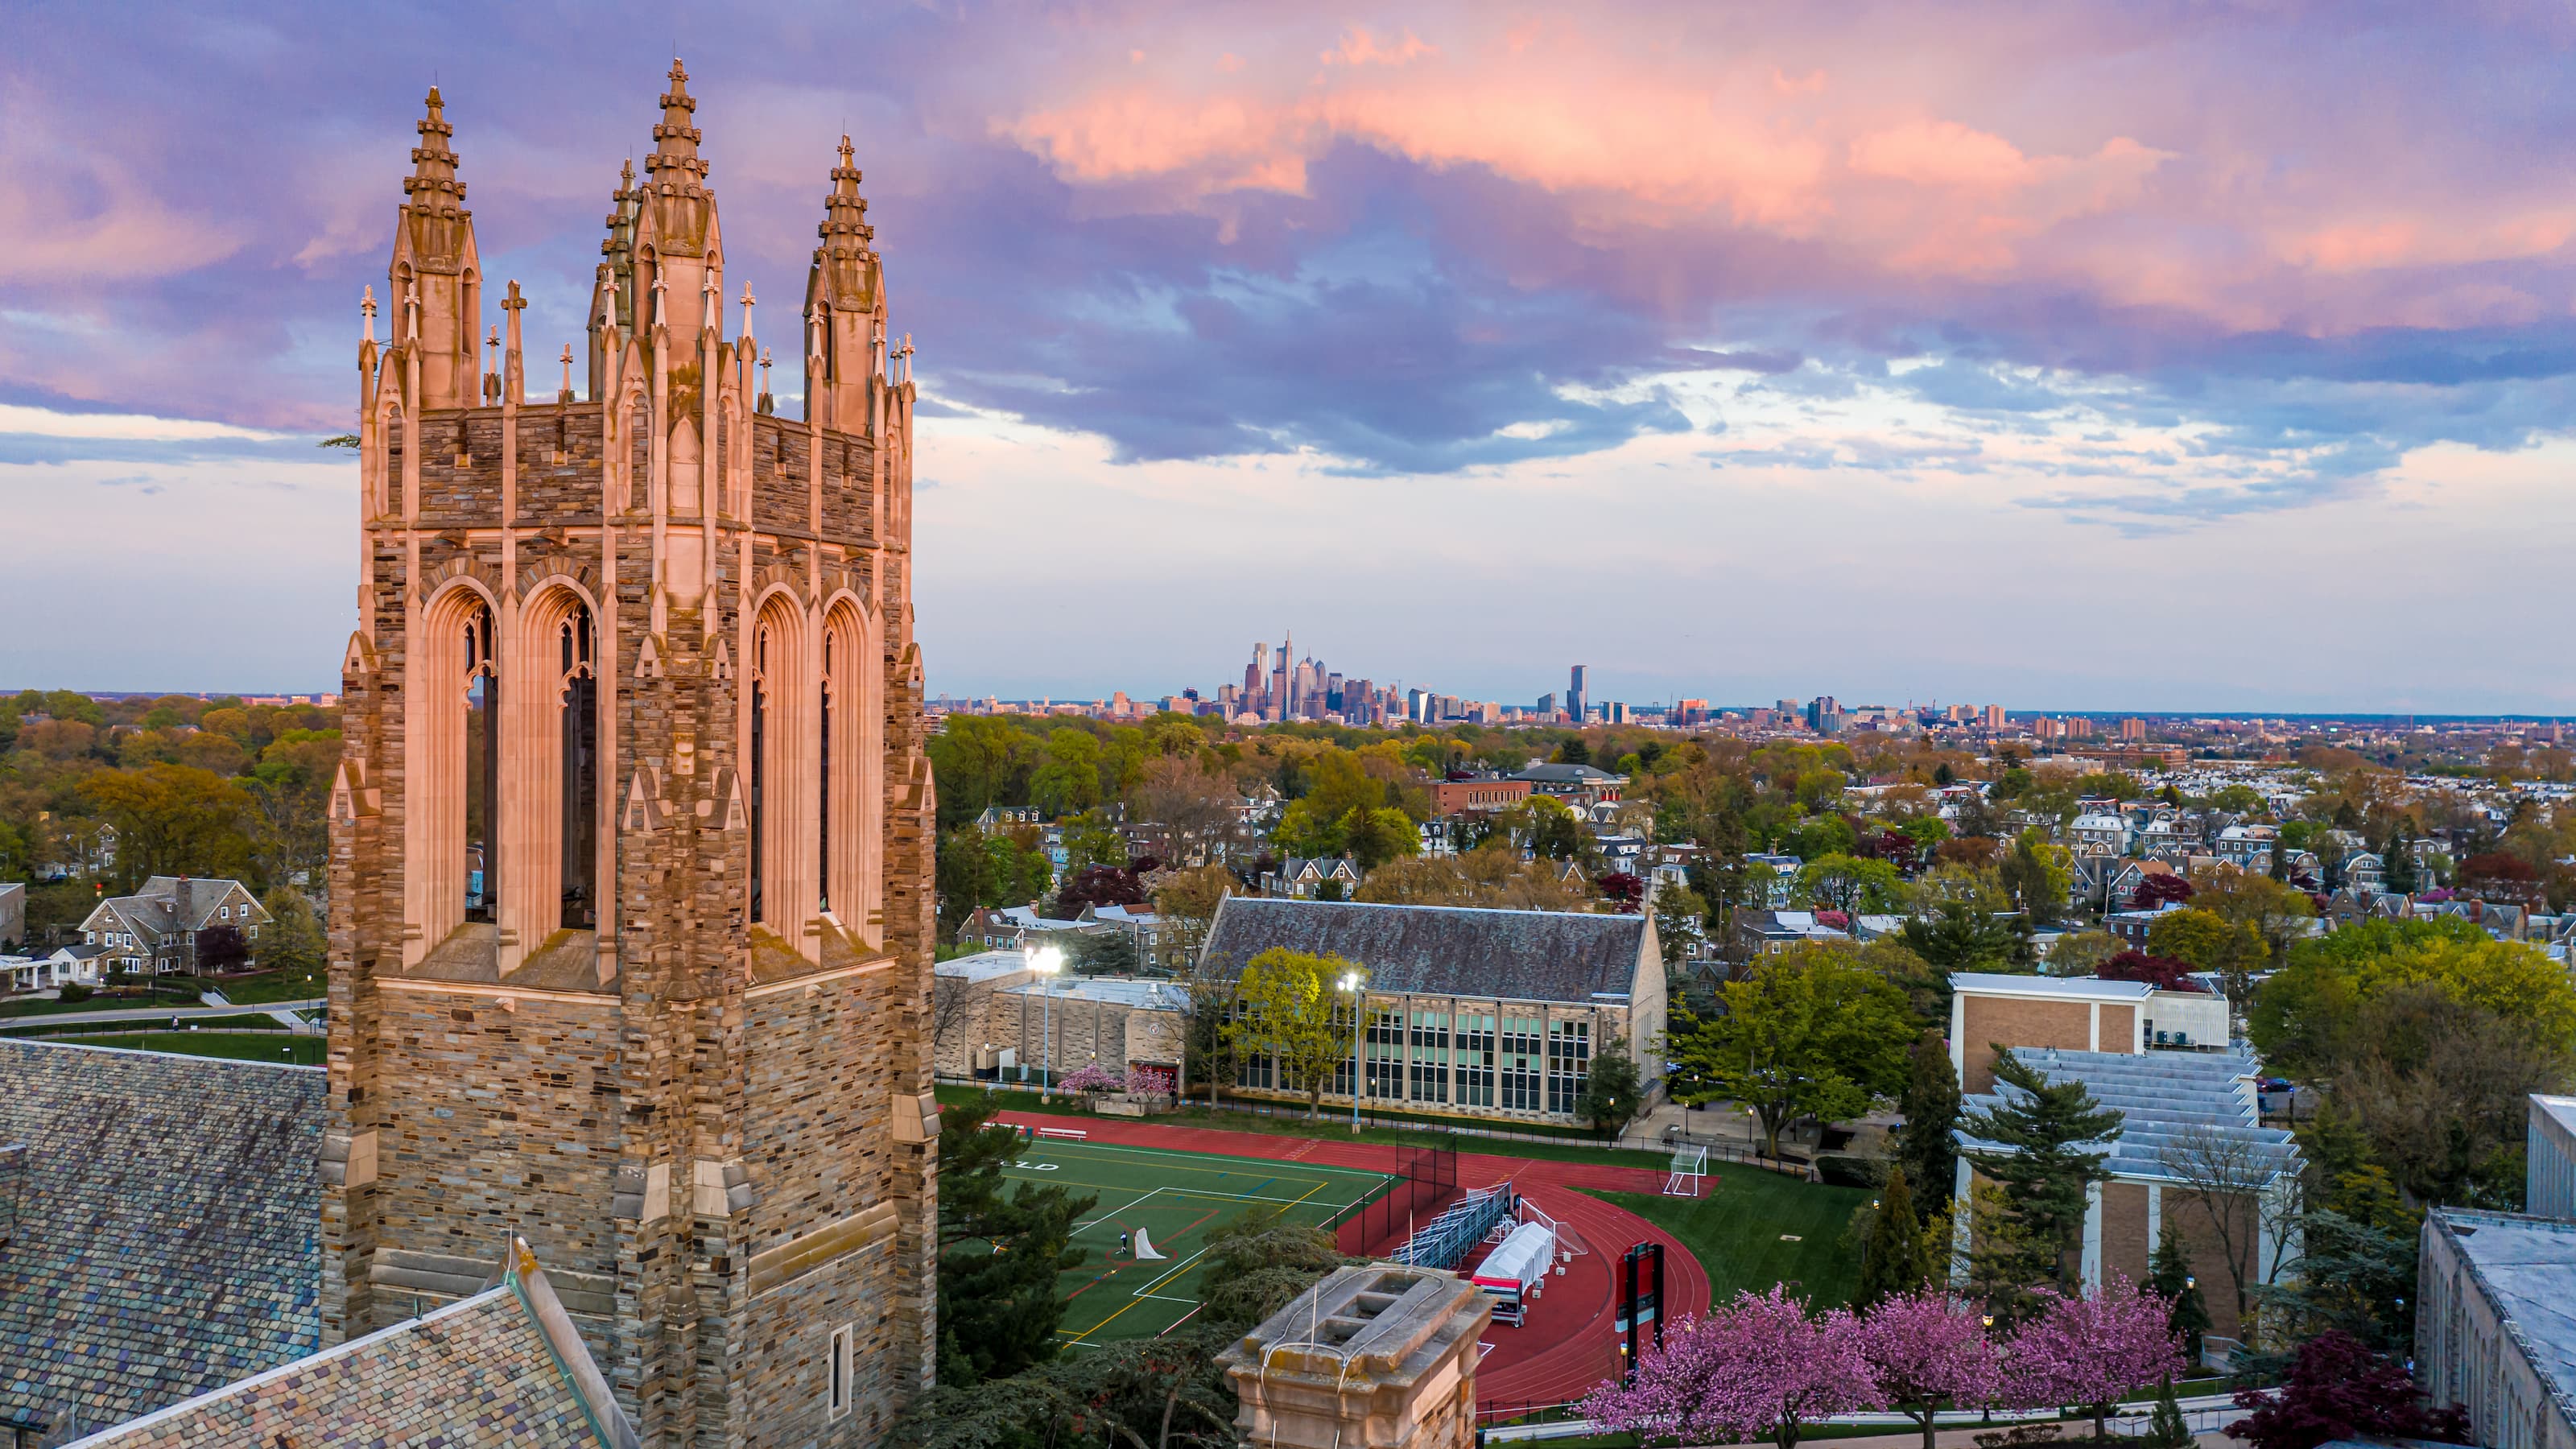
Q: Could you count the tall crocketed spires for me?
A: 4